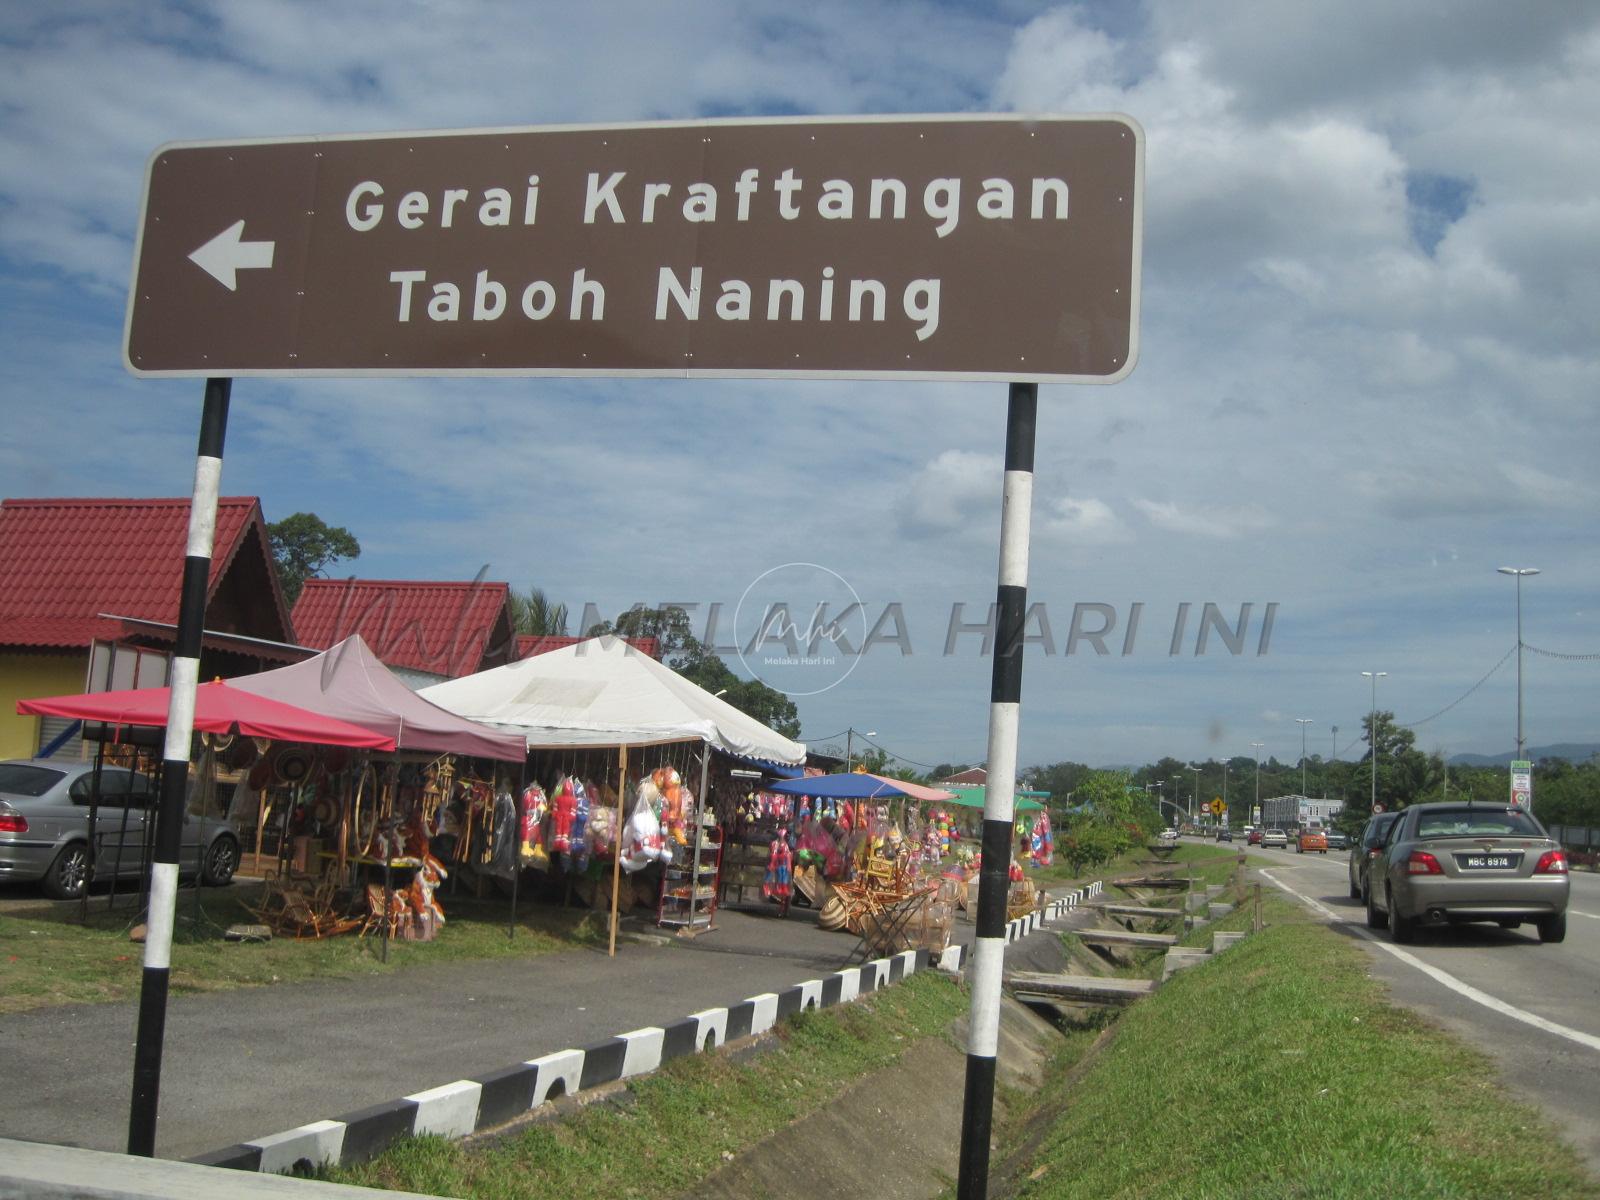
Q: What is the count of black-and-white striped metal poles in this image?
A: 2